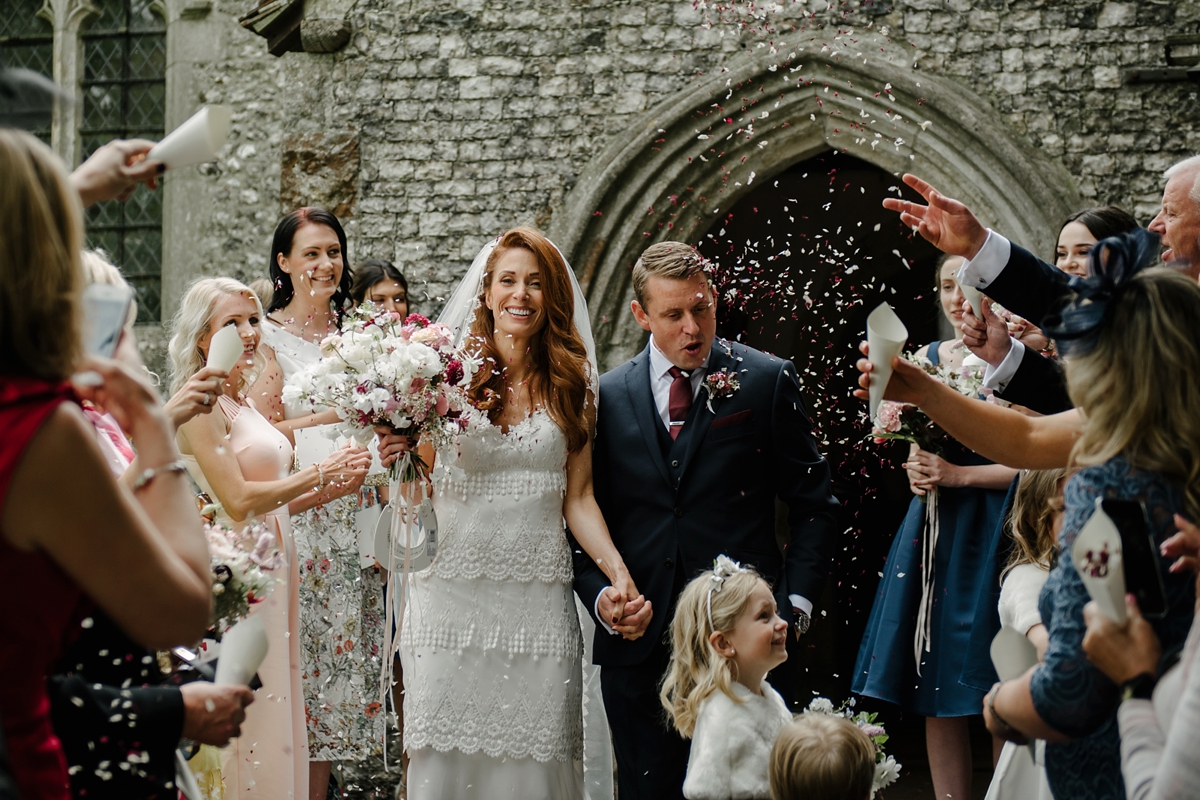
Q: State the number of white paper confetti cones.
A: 7